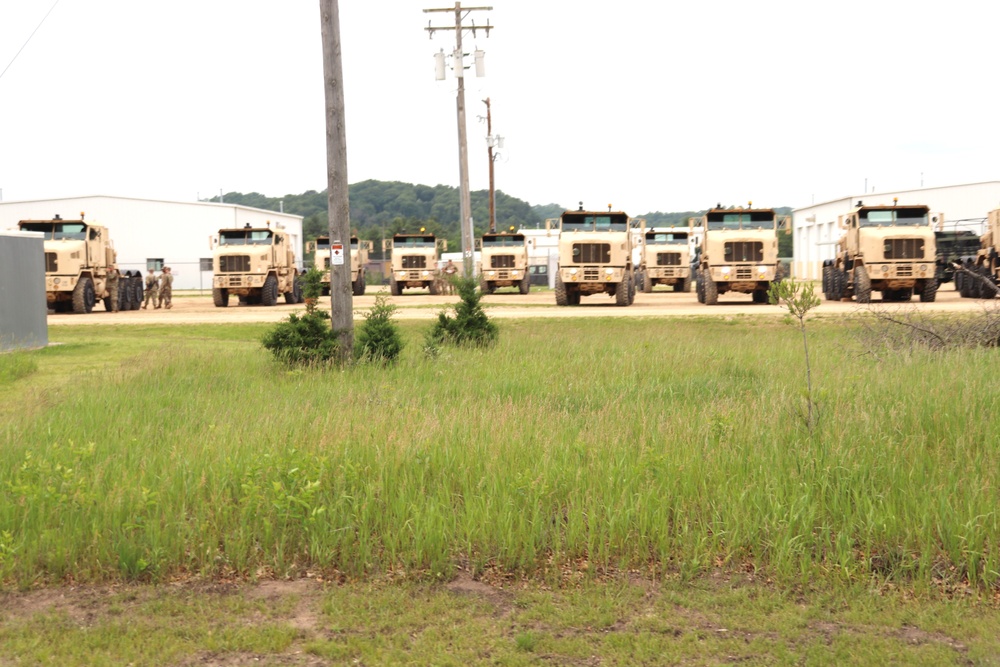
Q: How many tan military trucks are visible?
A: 10